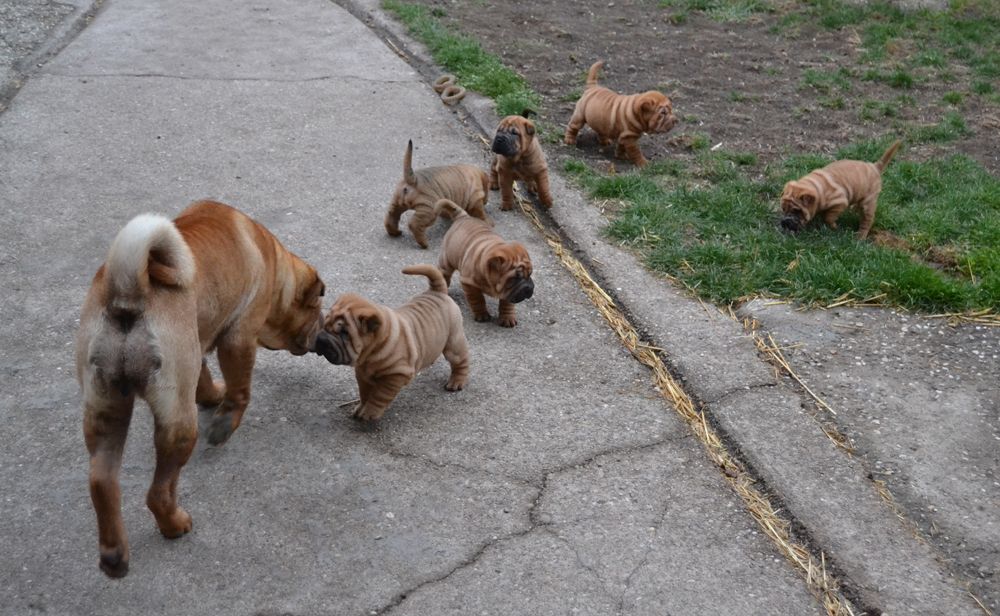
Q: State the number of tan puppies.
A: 6